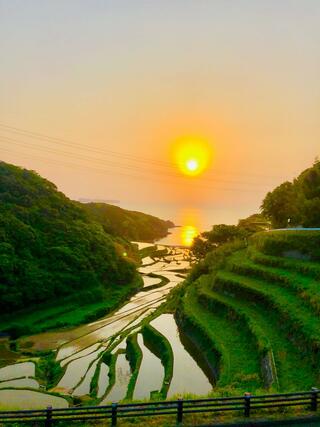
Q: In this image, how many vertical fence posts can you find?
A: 5